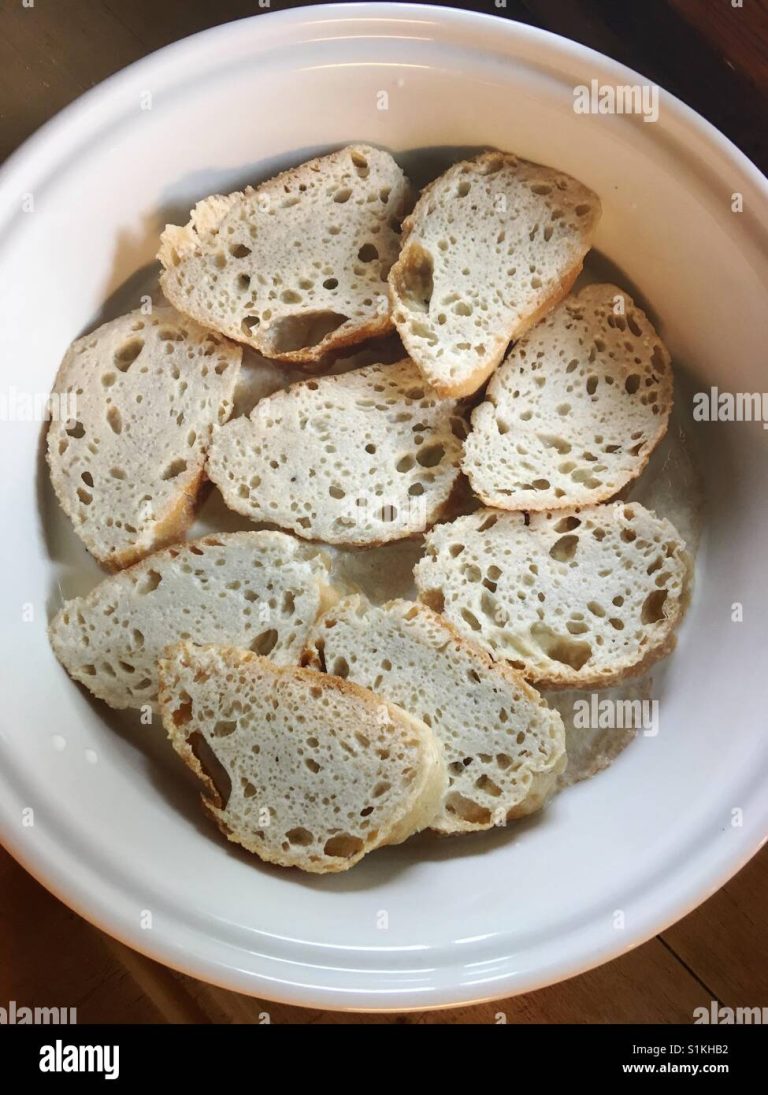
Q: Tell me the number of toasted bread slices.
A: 9